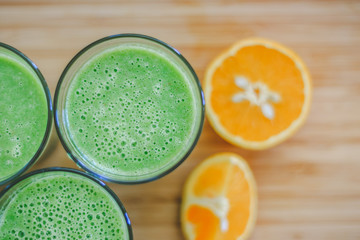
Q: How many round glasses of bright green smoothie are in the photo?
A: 3